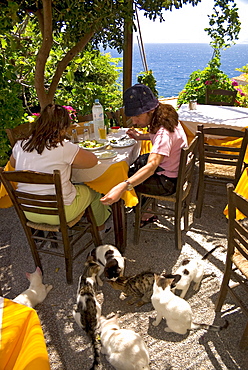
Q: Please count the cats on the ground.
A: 7